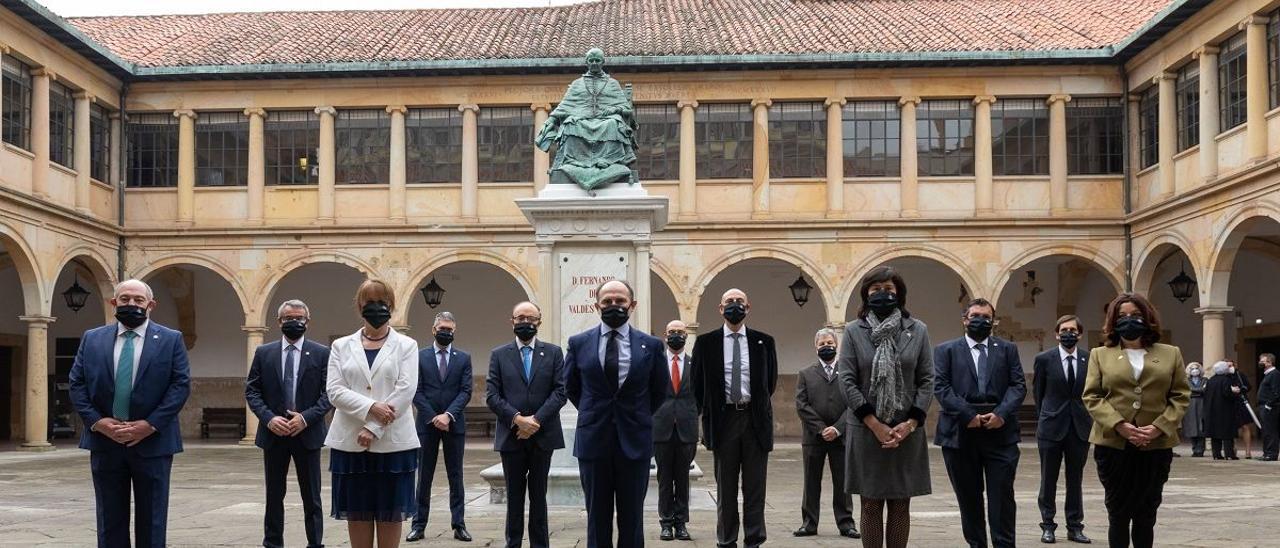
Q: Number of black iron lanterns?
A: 4